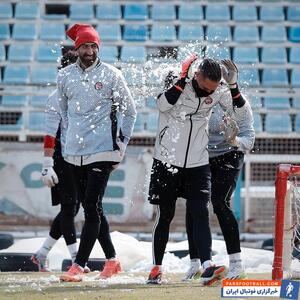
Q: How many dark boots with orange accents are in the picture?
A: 2